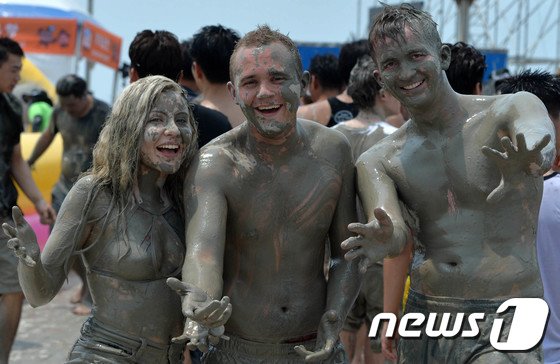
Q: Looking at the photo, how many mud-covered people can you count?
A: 3